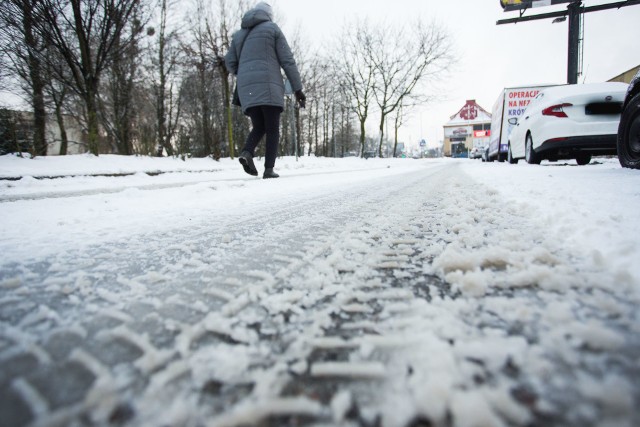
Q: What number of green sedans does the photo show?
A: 0